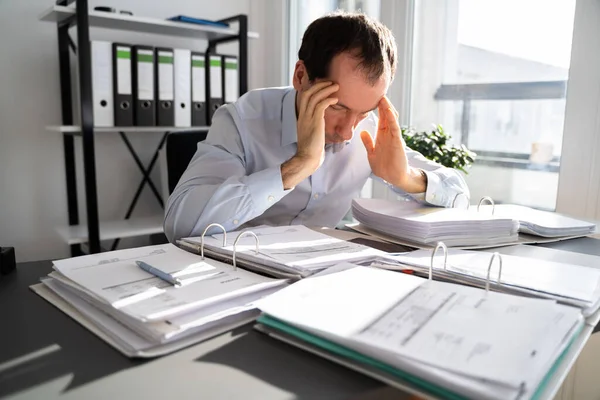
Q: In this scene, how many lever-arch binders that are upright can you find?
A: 8